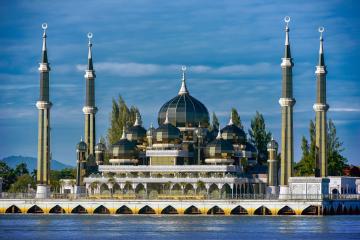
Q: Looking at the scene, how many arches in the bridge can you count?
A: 14